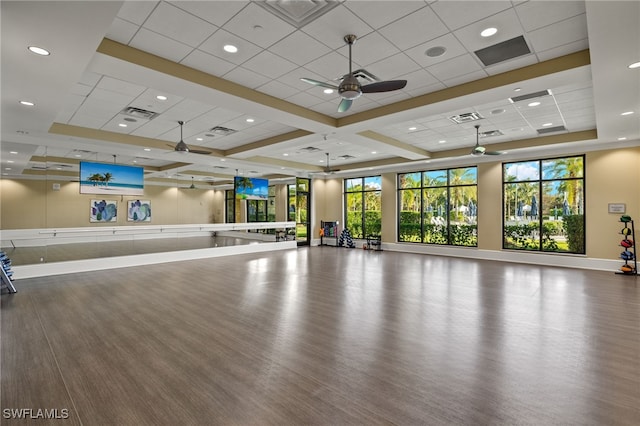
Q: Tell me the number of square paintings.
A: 2